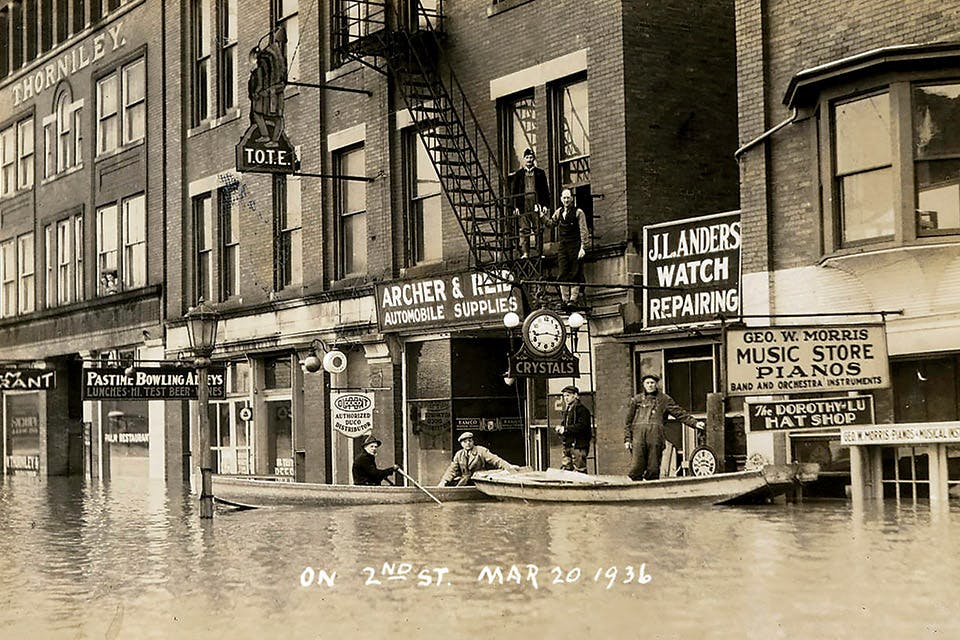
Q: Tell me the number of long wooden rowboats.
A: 2